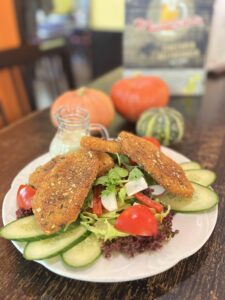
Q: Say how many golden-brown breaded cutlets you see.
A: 4